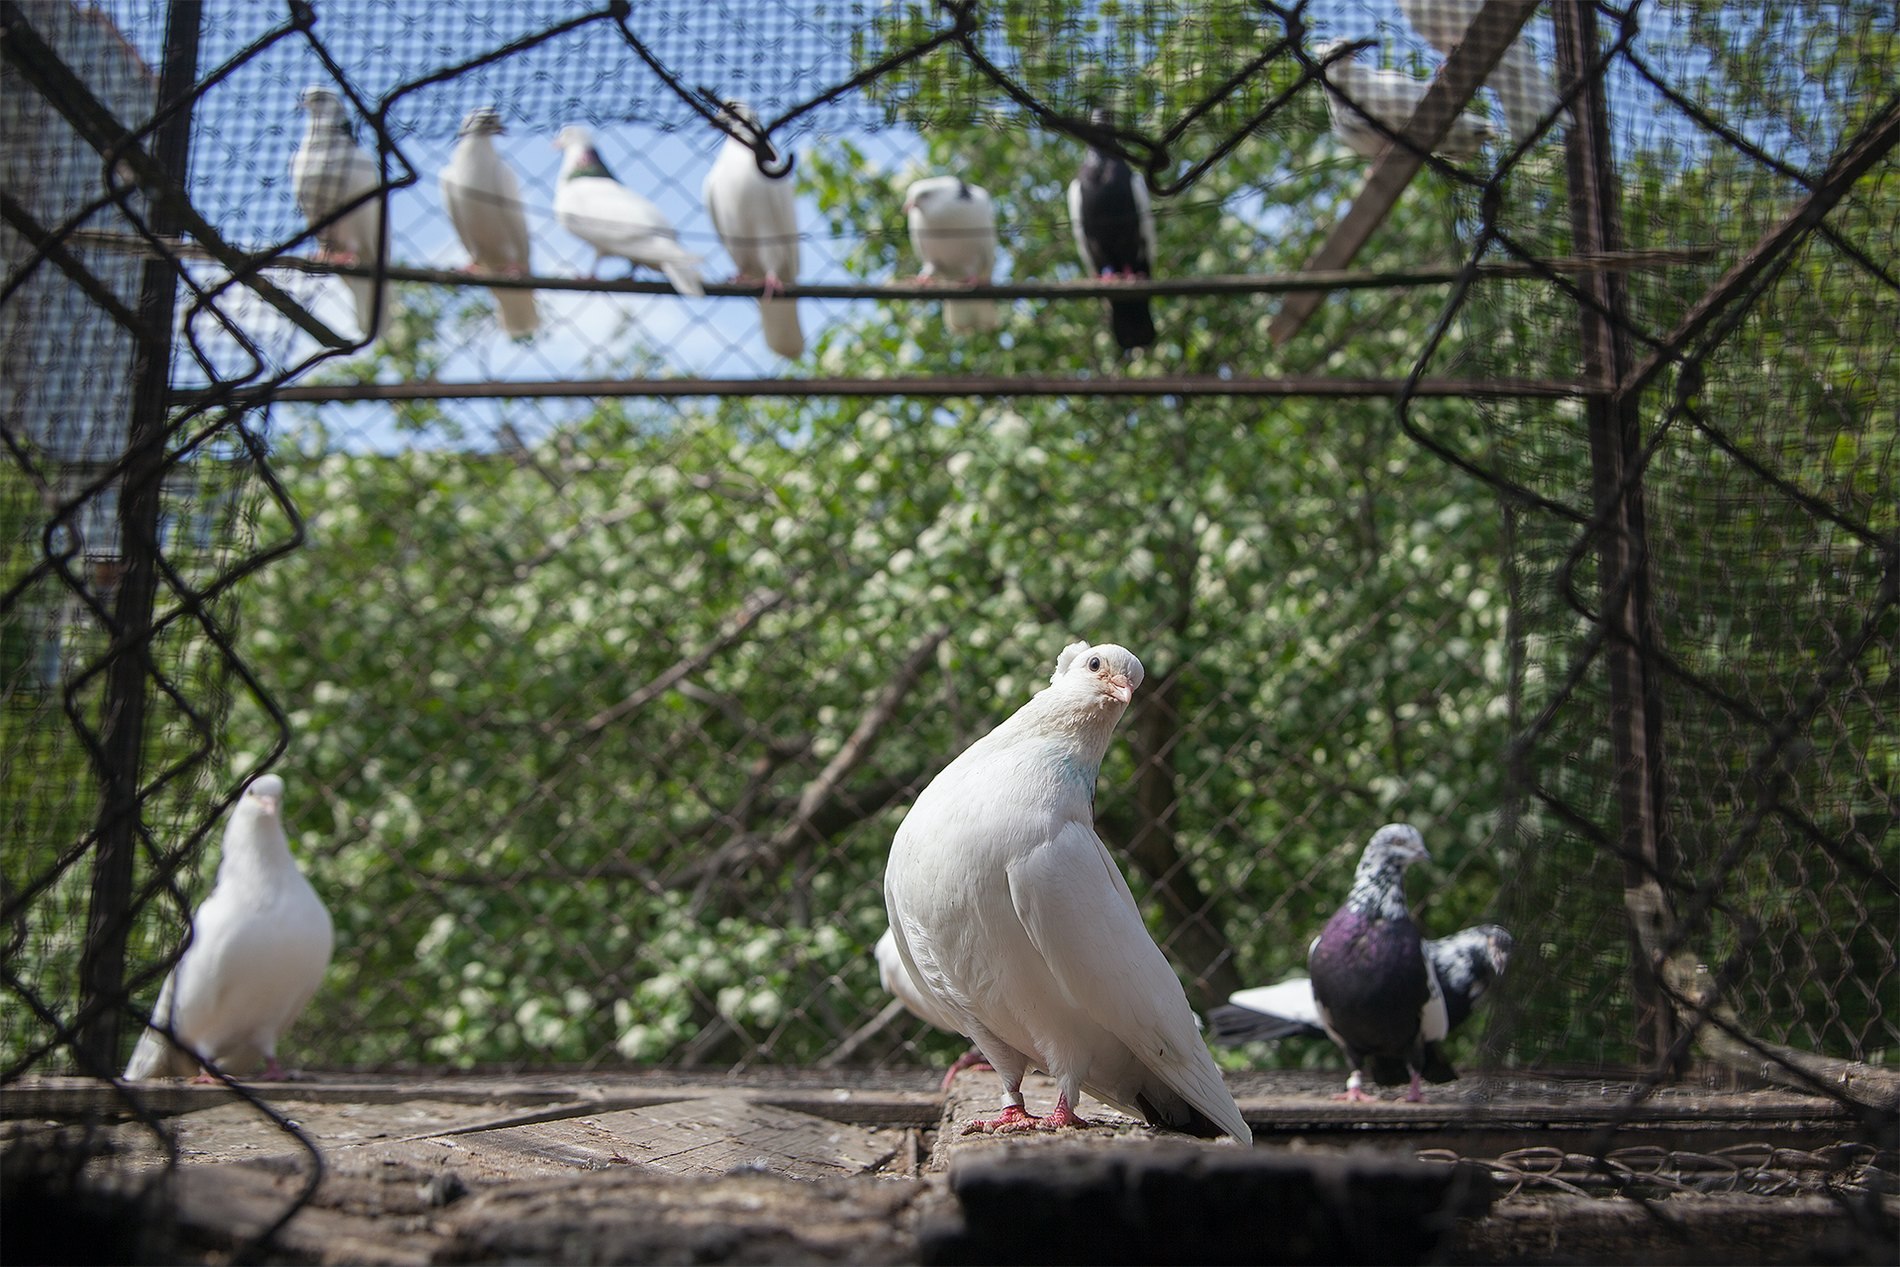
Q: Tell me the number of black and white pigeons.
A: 3